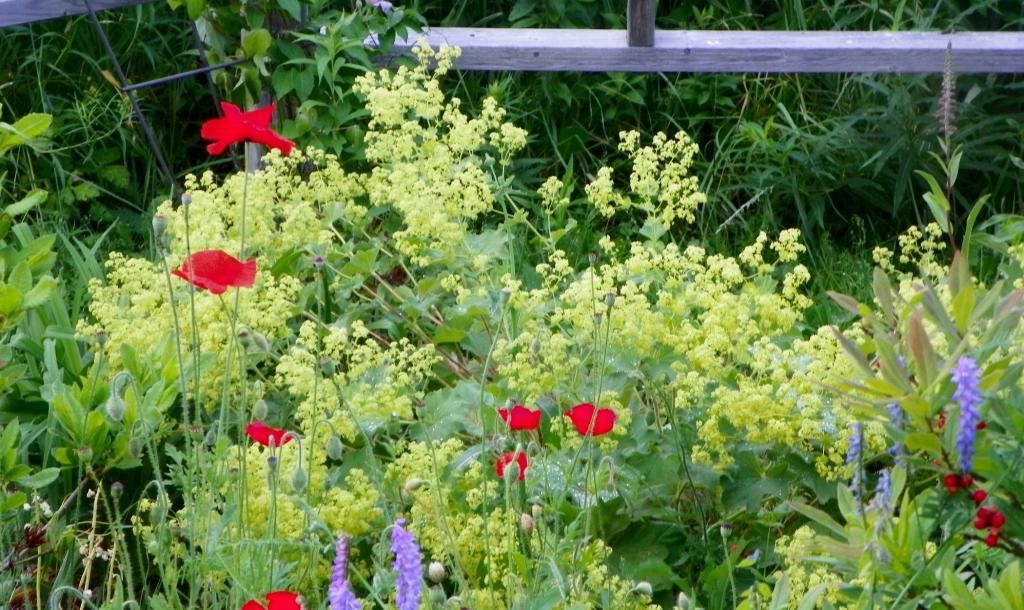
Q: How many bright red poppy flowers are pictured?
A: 7